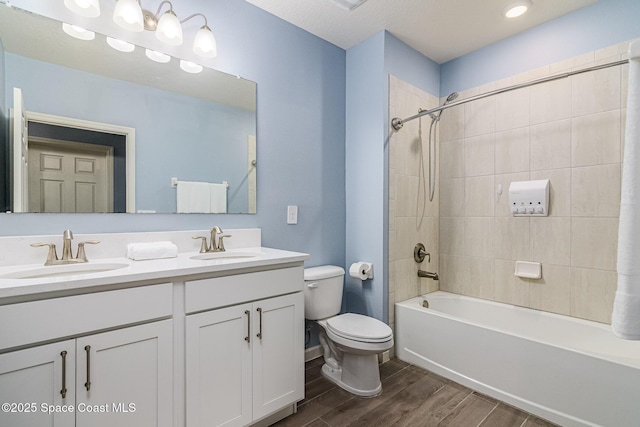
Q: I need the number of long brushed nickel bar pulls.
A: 4